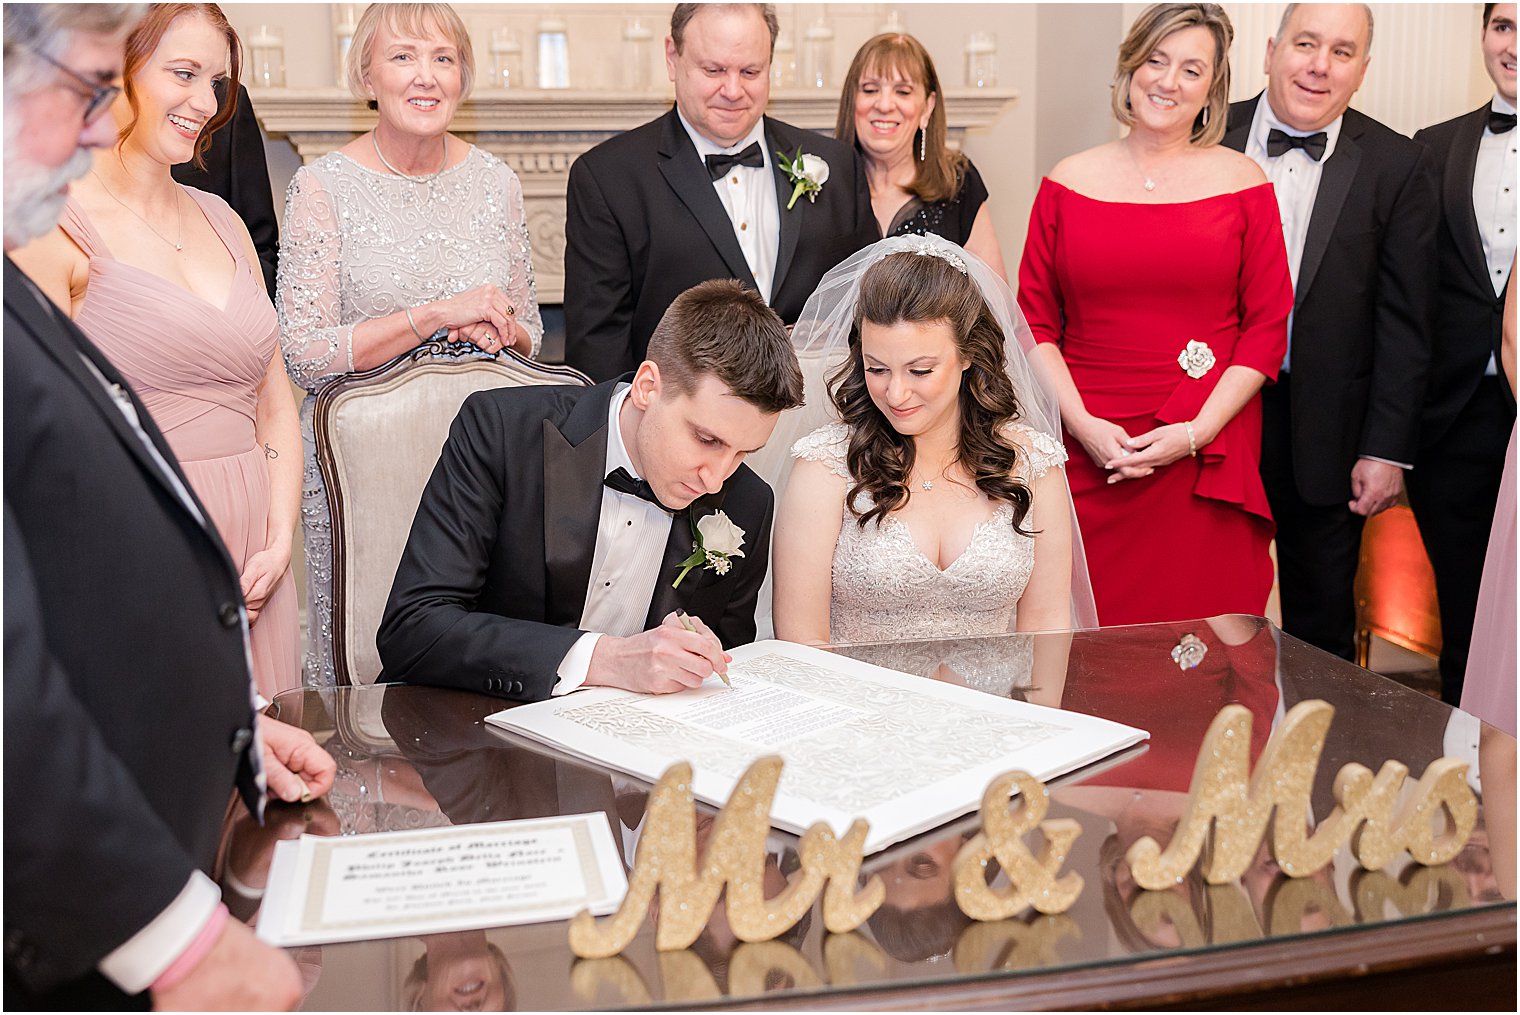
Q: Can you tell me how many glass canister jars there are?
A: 9